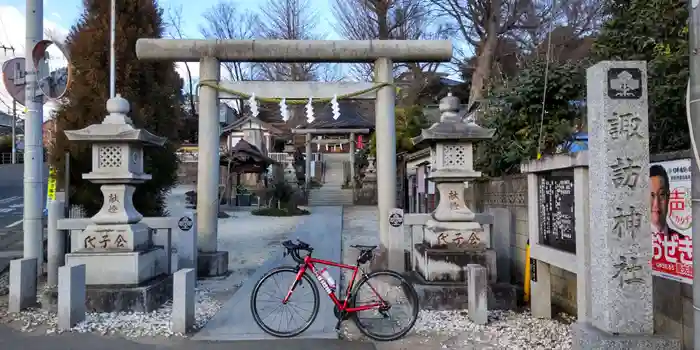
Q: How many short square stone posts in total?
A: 4